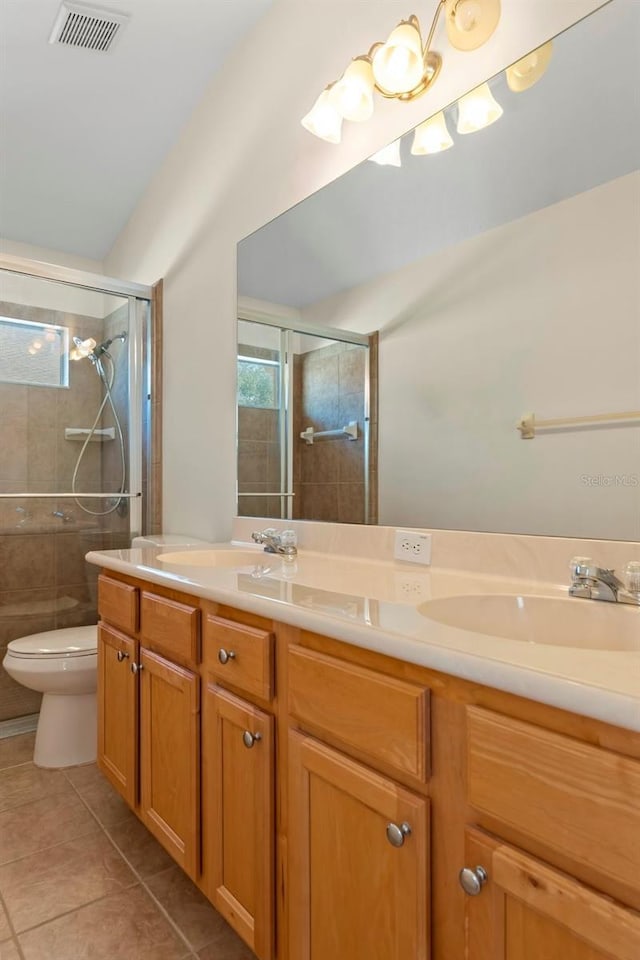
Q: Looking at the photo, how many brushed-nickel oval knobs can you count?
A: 6